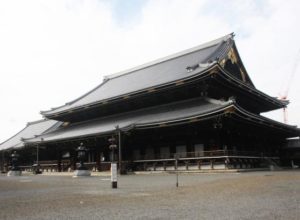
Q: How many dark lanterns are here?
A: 2